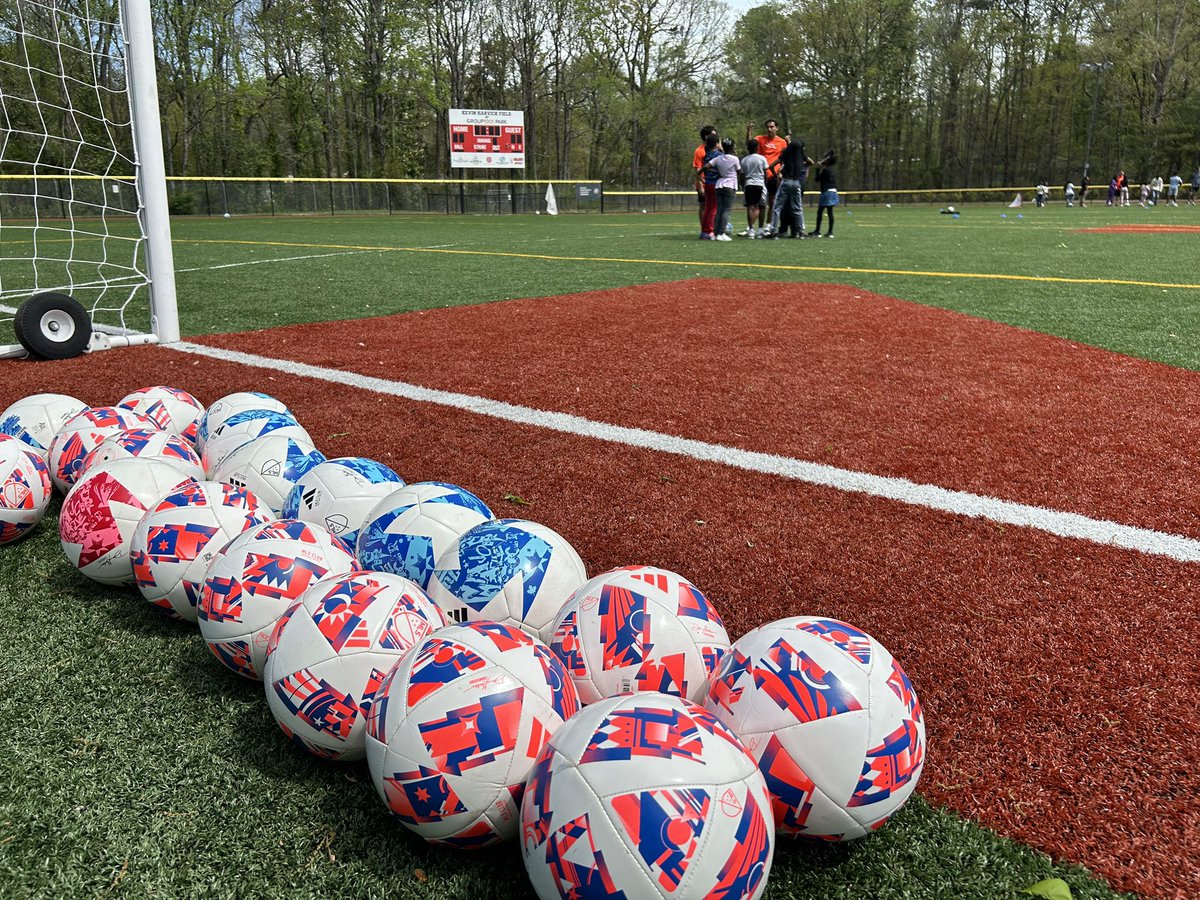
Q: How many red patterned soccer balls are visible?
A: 12